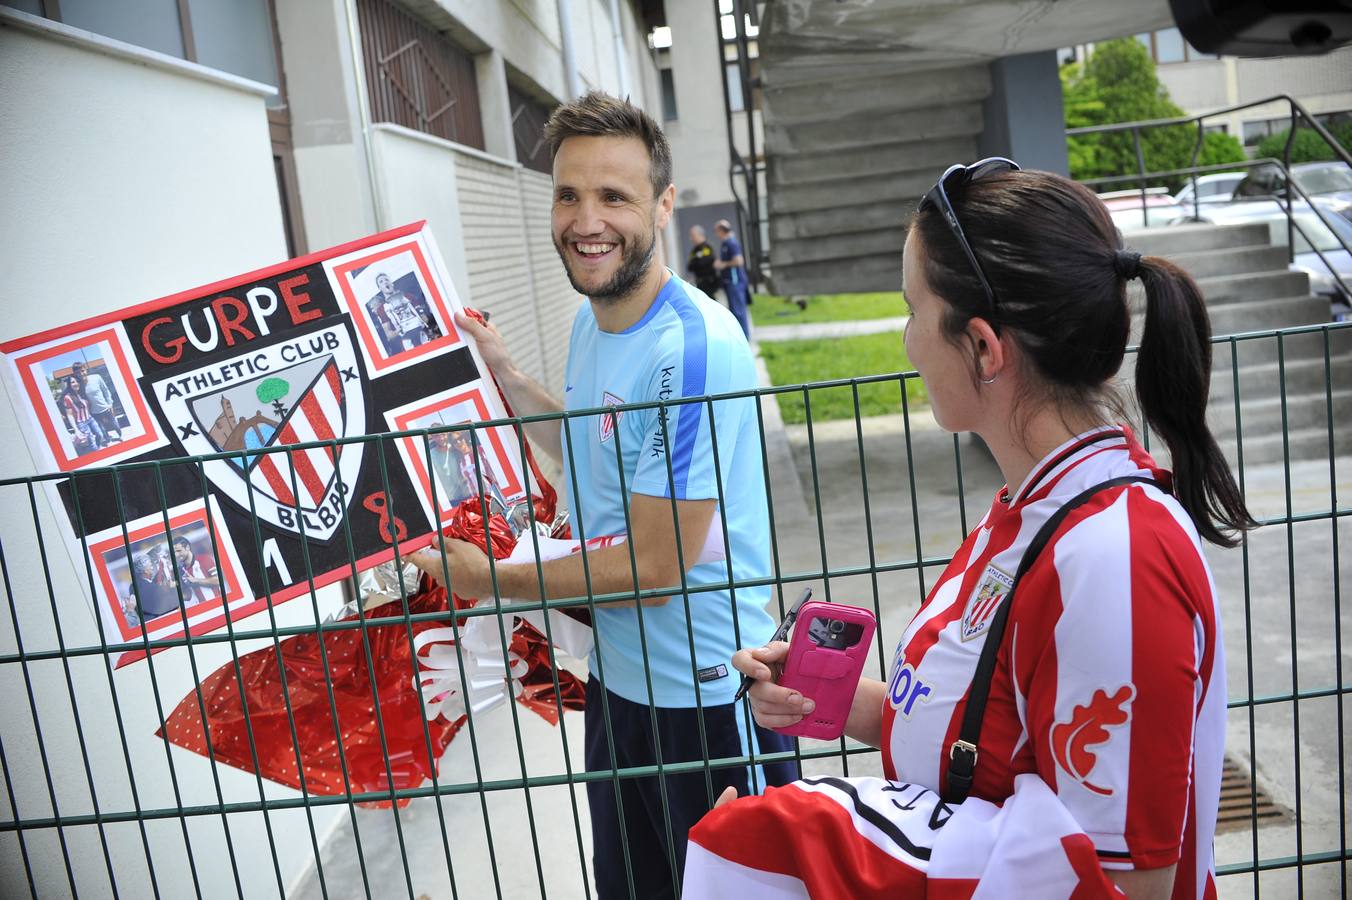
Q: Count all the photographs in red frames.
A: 4